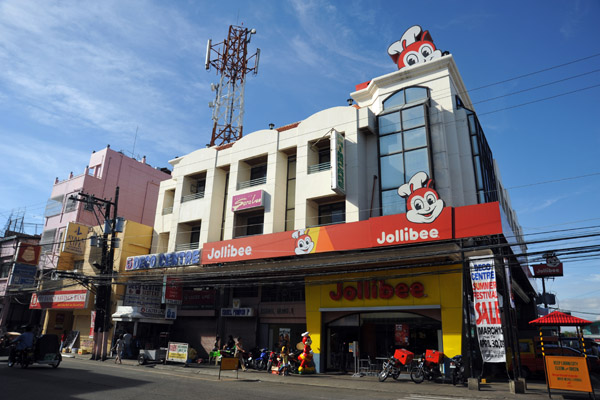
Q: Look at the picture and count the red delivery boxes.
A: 2